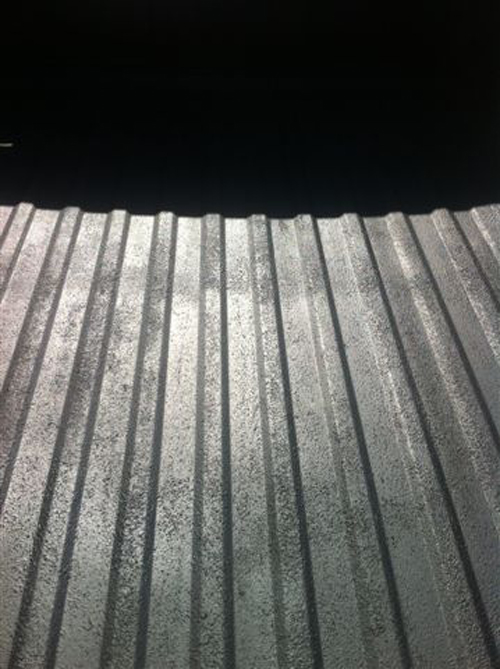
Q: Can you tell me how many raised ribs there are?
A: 11